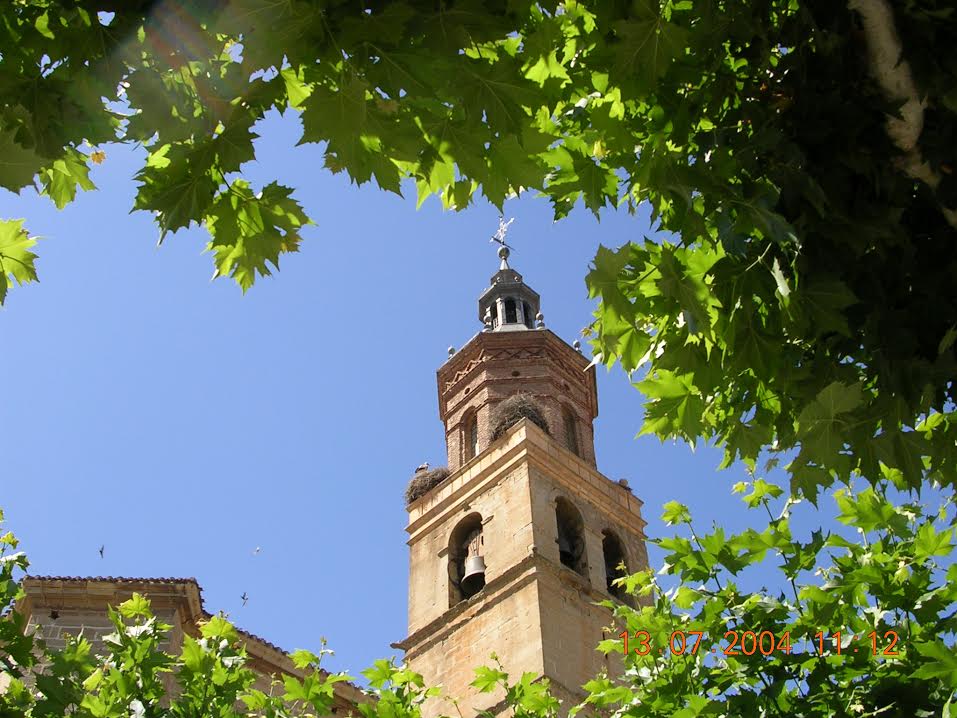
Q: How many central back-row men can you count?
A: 0